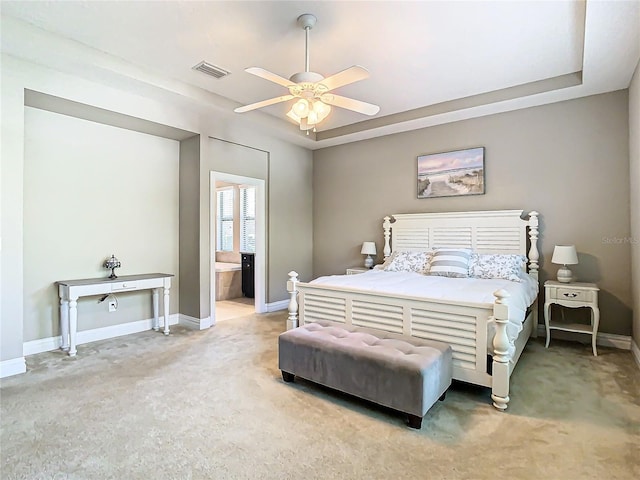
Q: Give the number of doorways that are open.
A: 1